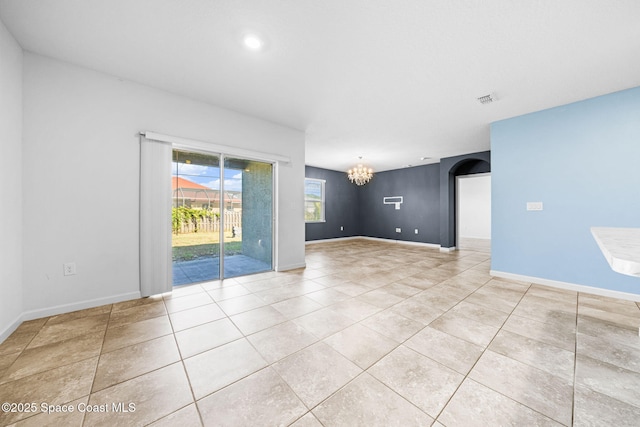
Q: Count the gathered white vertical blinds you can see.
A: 1